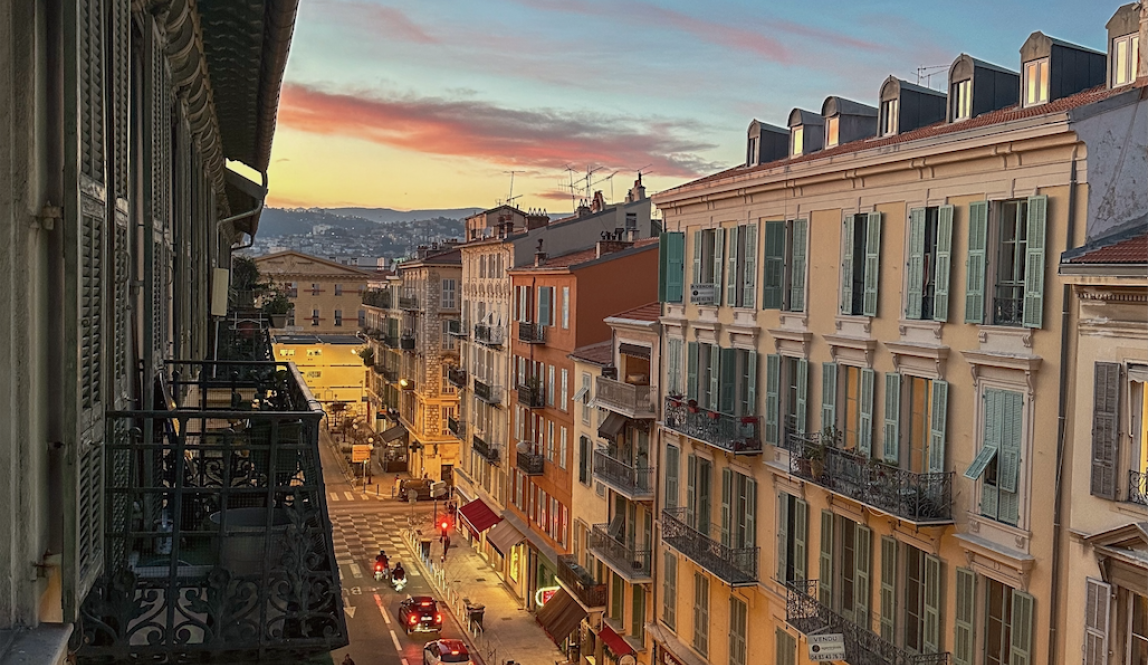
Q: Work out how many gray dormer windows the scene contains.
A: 7